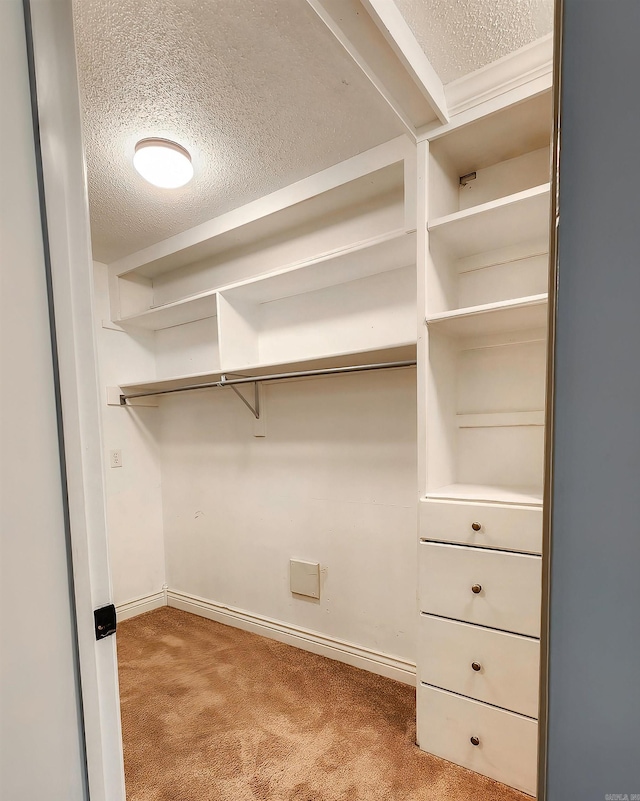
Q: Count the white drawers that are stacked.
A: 4